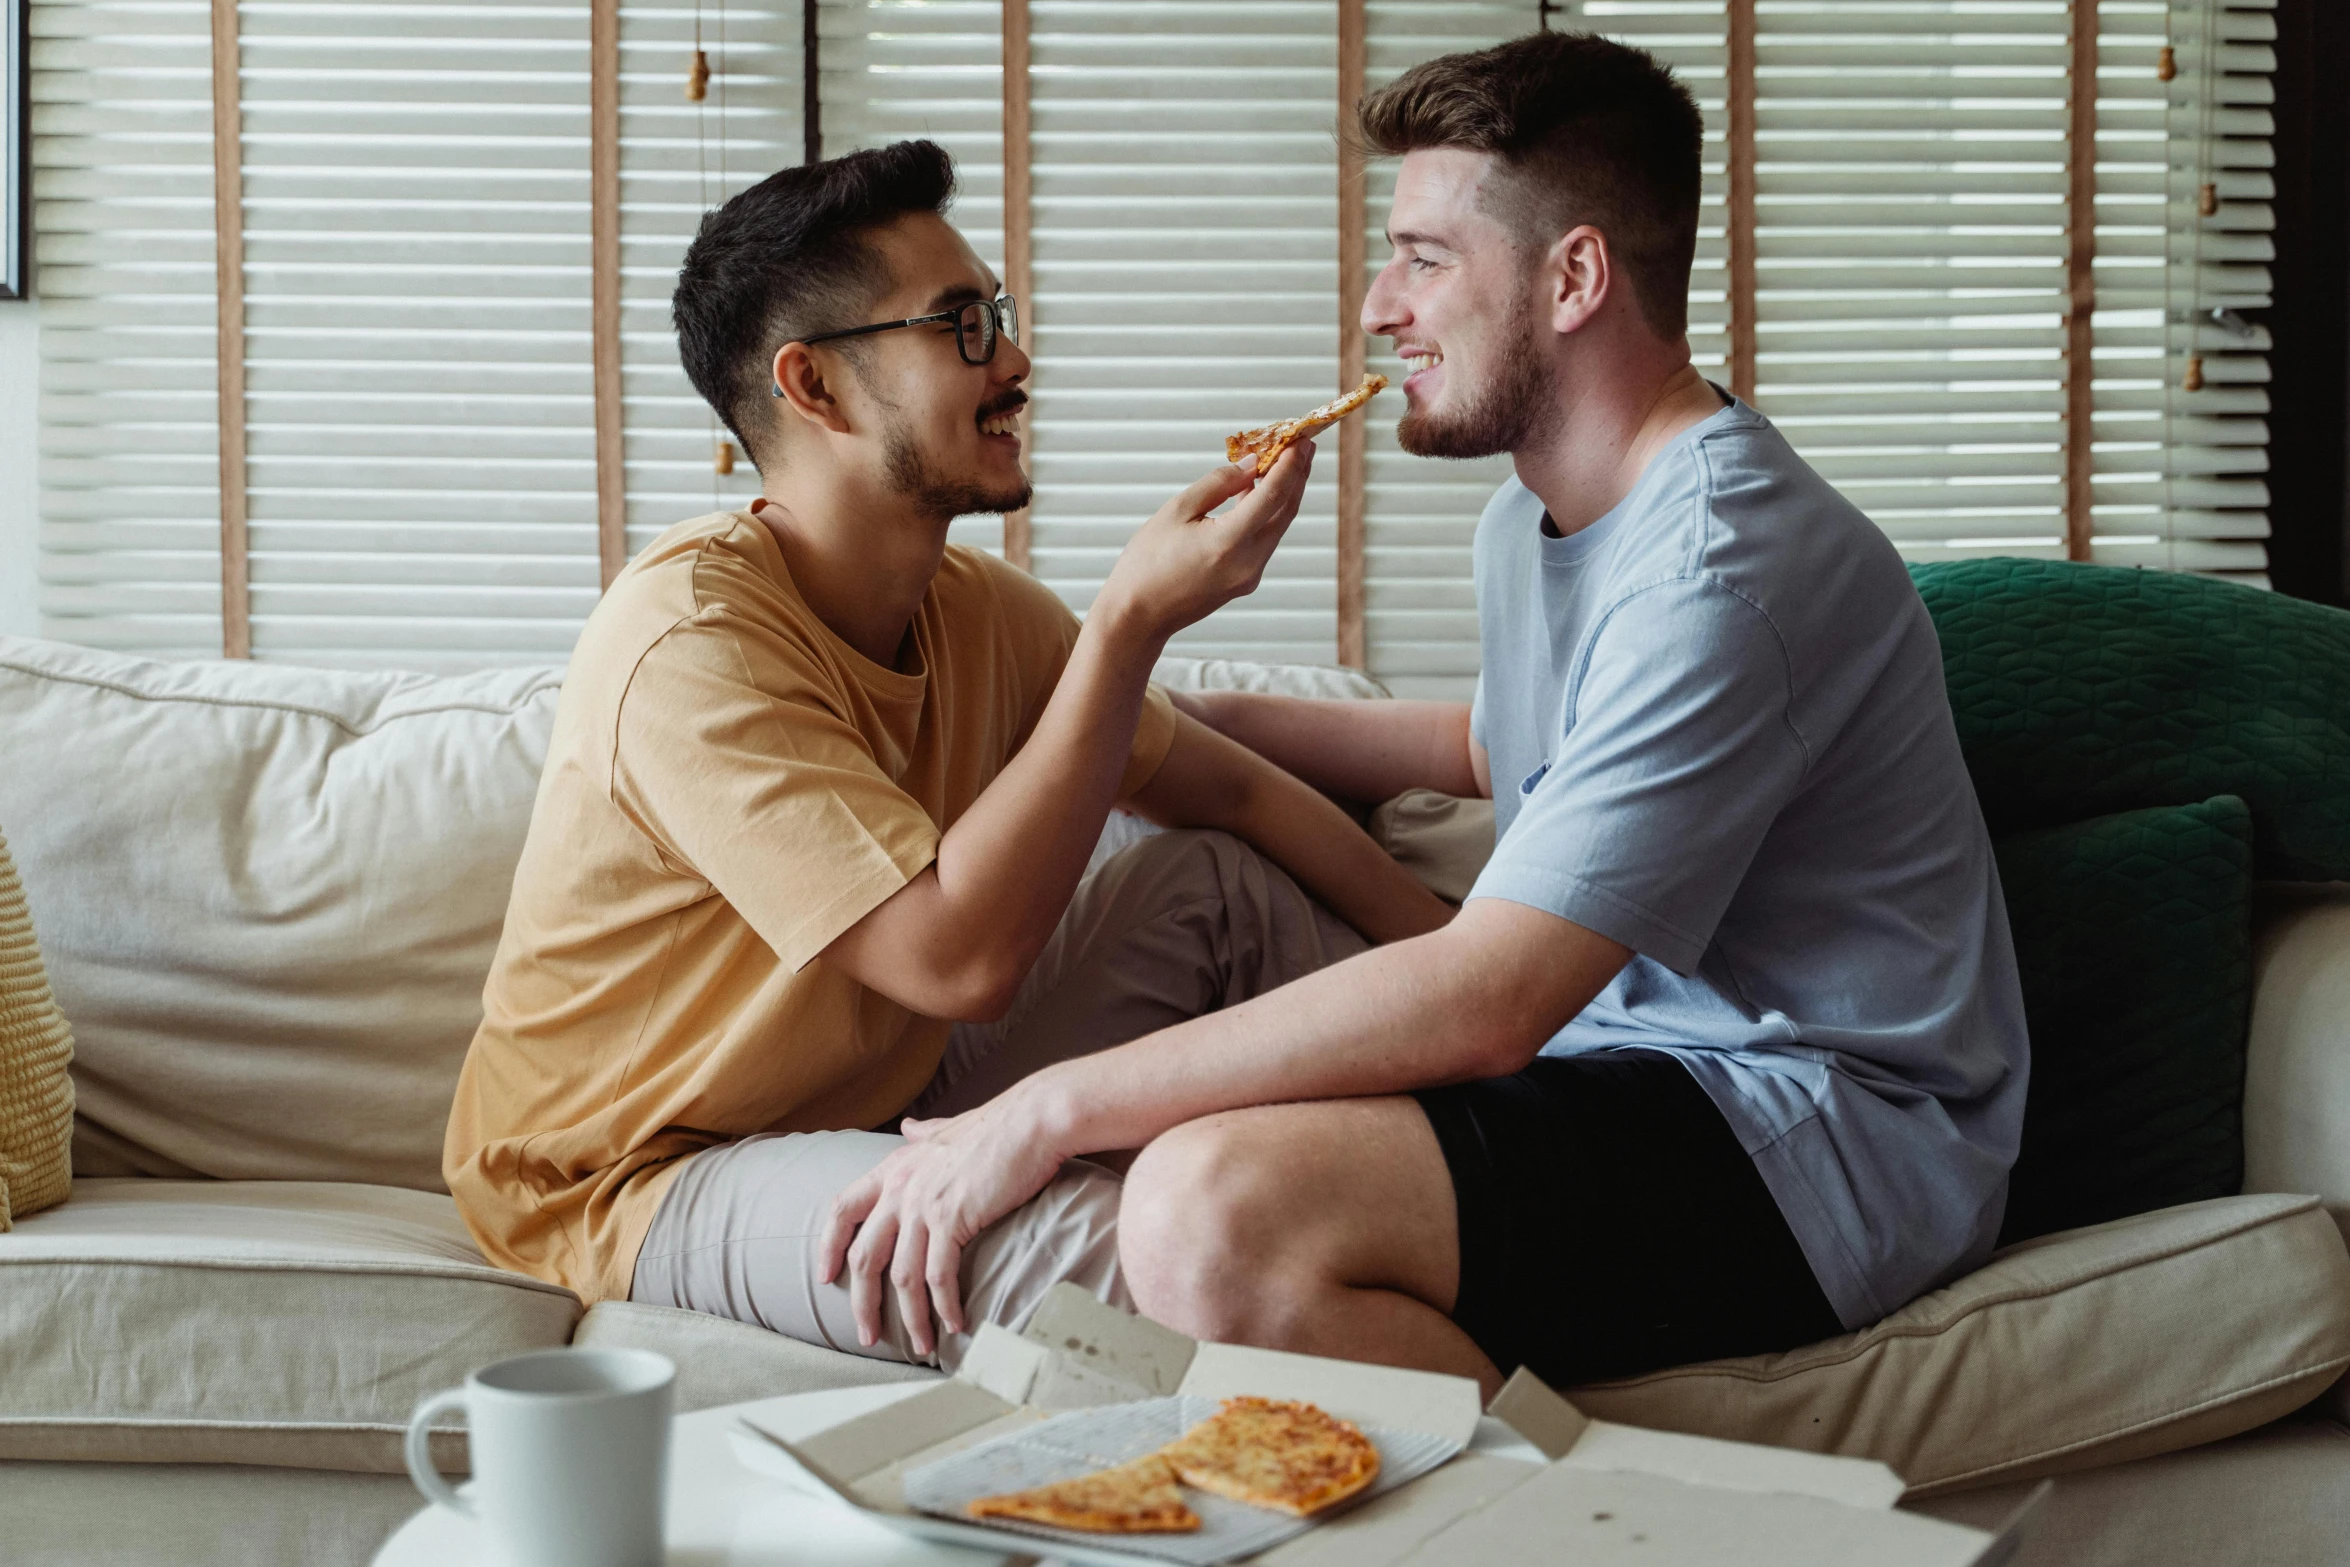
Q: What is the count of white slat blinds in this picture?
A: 3